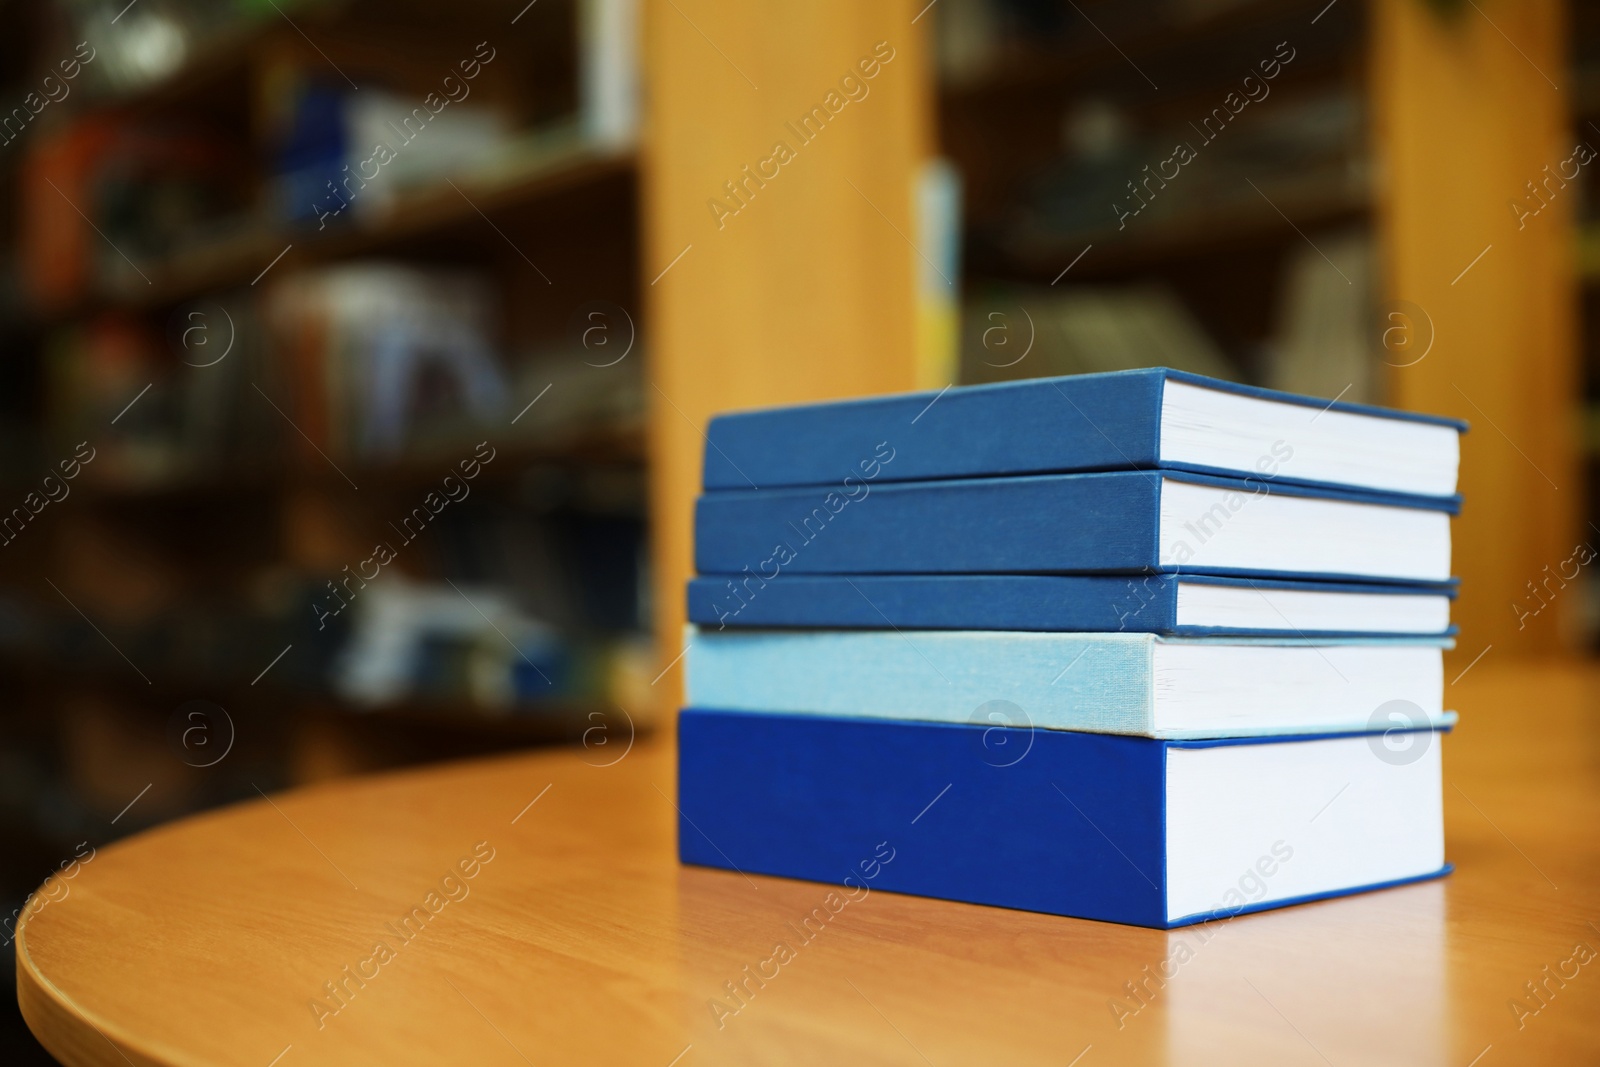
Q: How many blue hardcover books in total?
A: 5